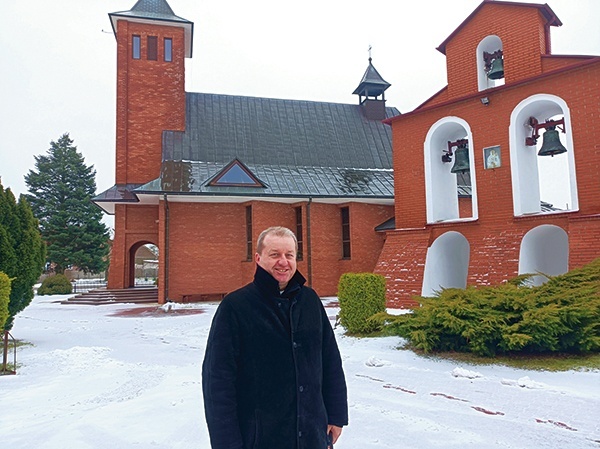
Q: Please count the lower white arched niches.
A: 2